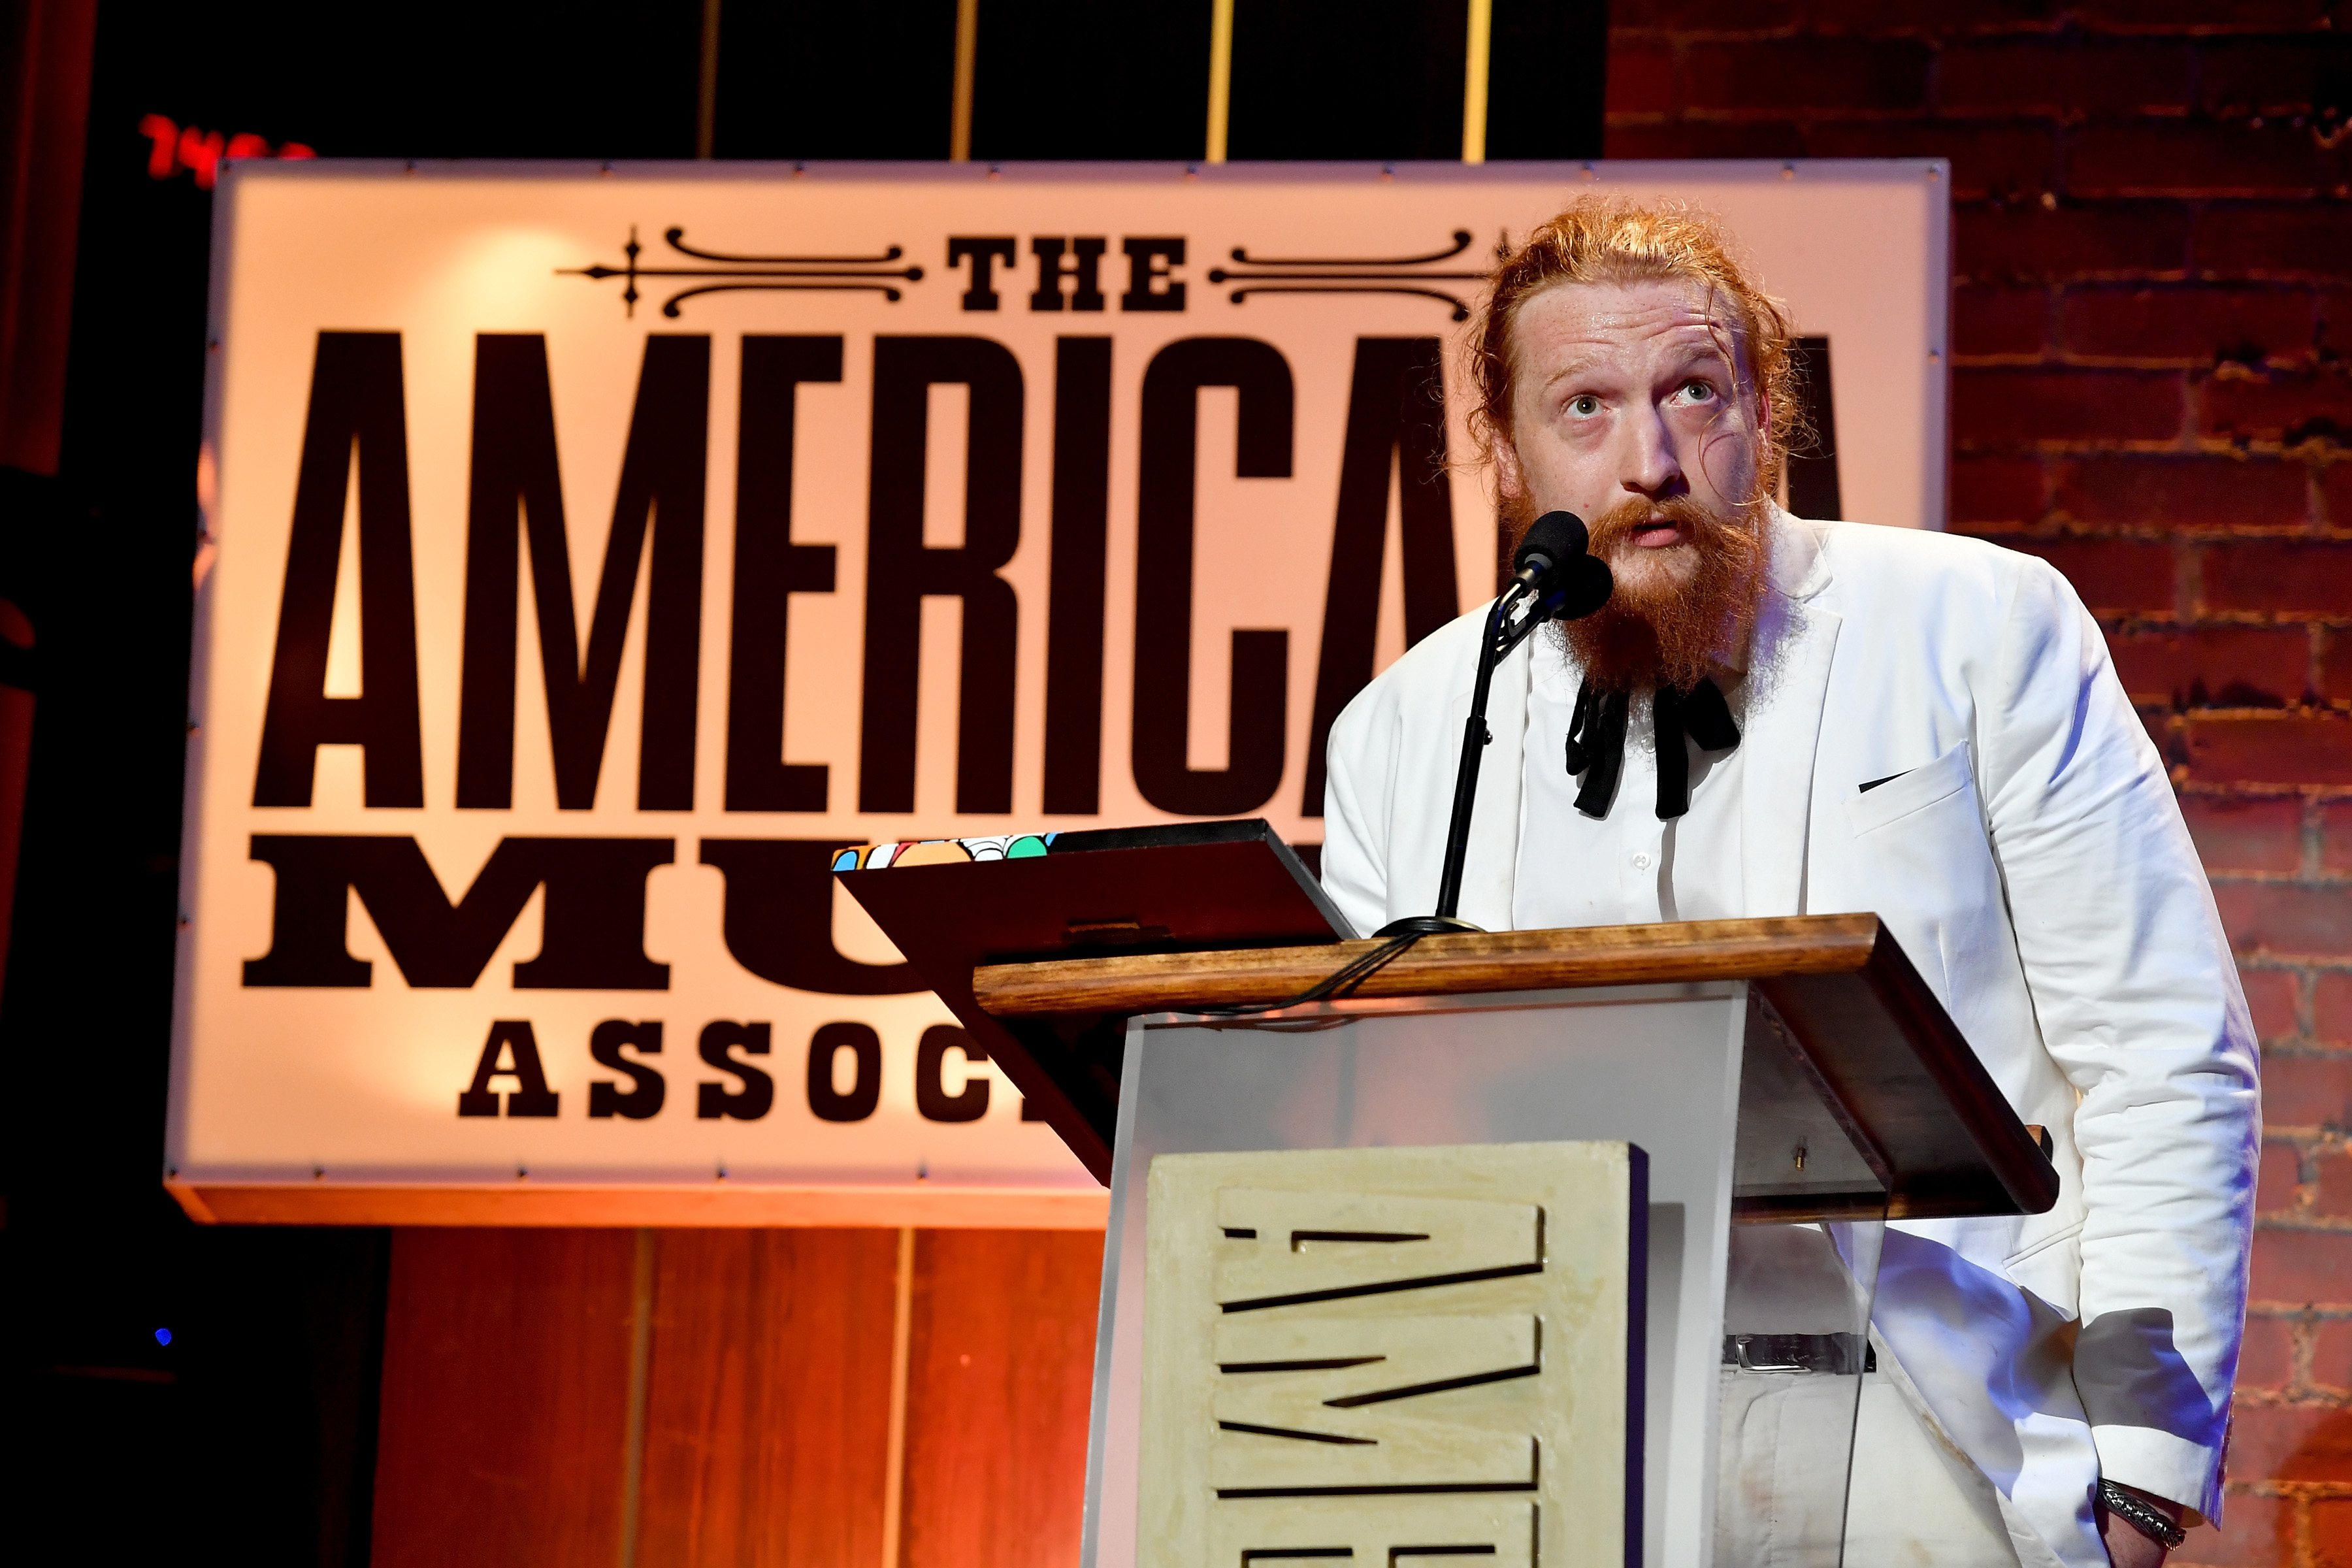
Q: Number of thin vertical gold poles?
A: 4